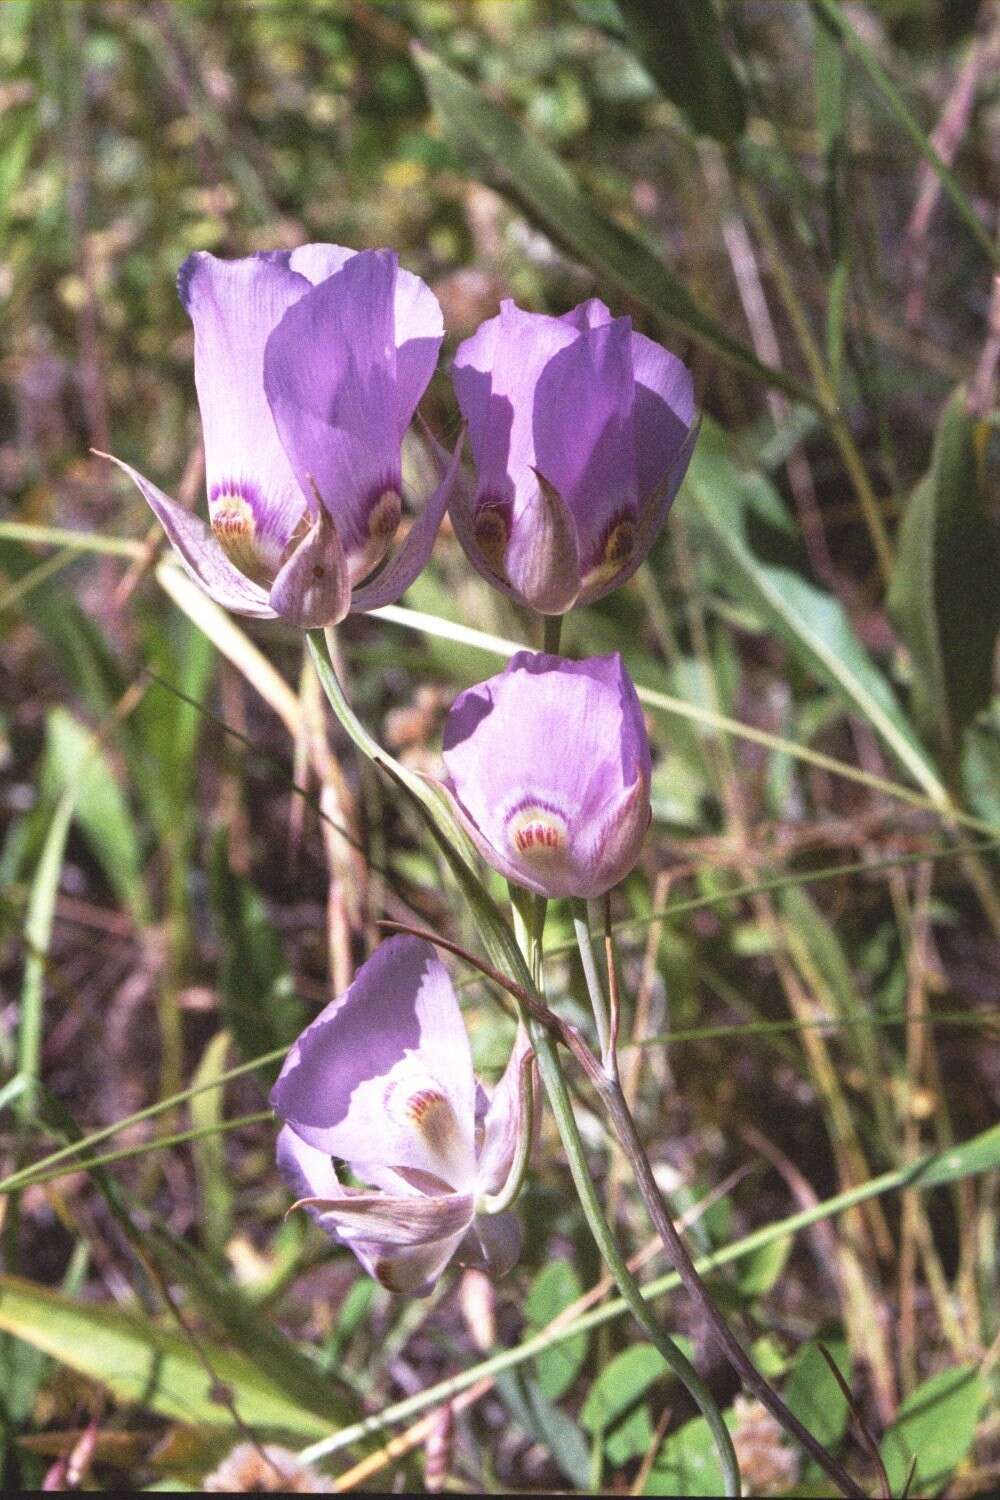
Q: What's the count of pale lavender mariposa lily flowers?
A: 4